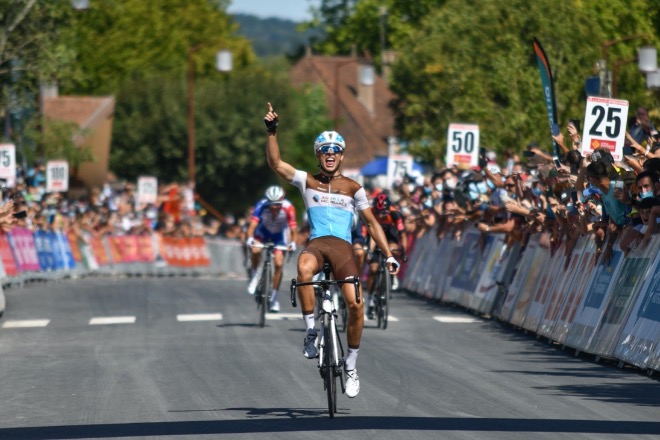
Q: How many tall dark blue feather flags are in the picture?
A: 1